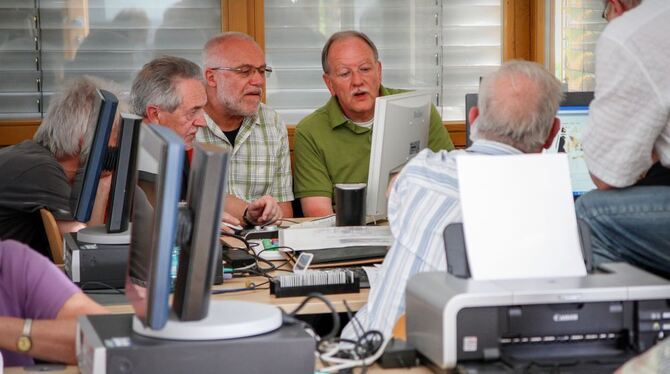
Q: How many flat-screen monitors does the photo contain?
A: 6